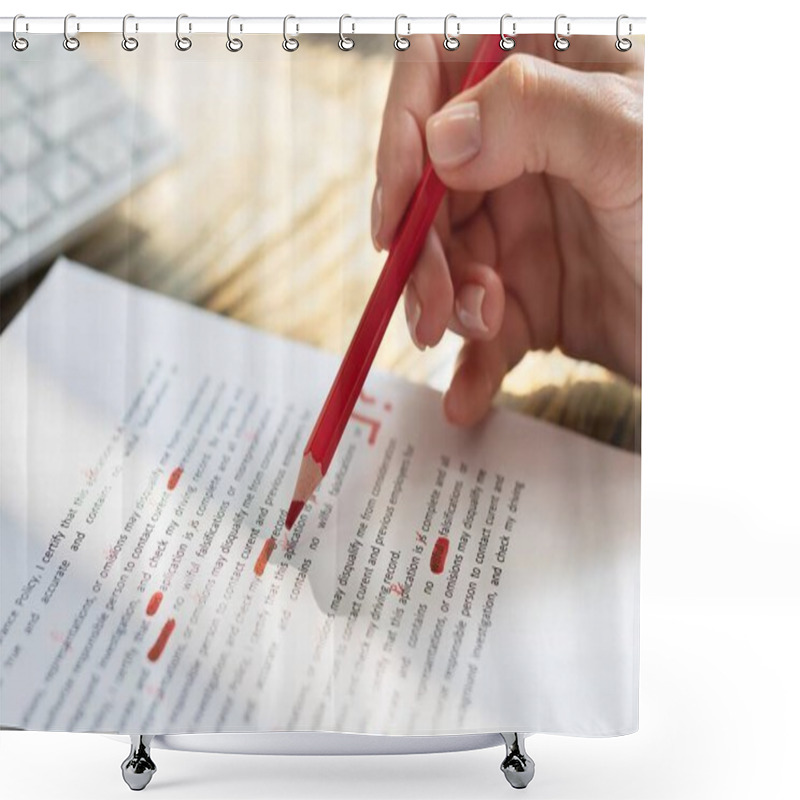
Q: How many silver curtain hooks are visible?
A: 12